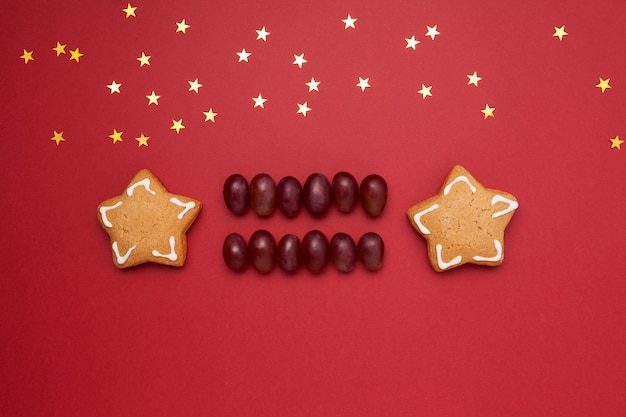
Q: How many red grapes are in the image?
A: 12